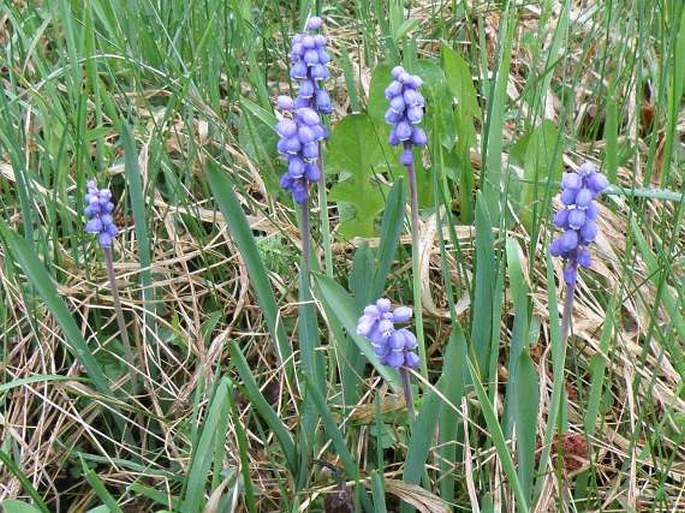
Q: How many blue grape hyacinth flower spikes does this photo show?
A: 6